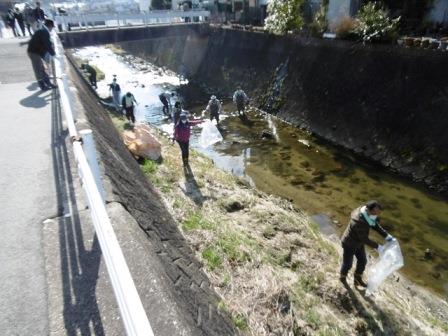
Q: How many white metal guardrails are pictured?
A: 2